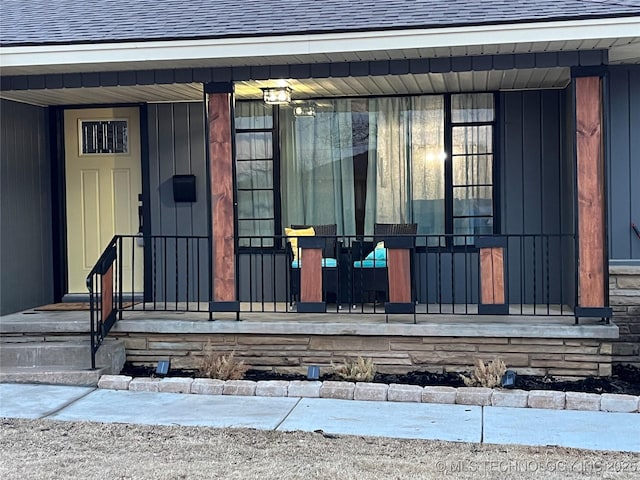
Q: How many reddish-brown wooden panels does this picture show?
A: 6